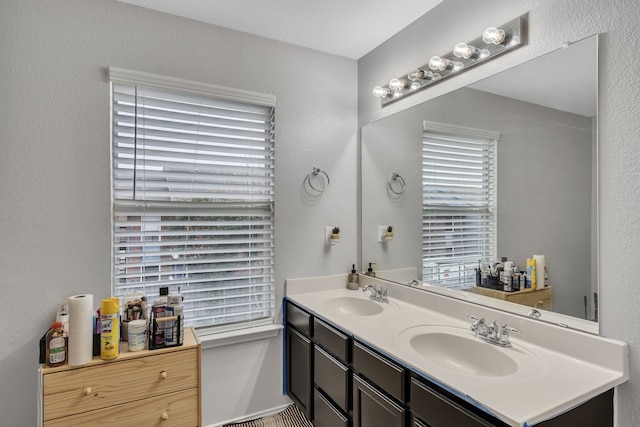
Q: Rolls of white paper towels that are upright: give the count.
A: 1